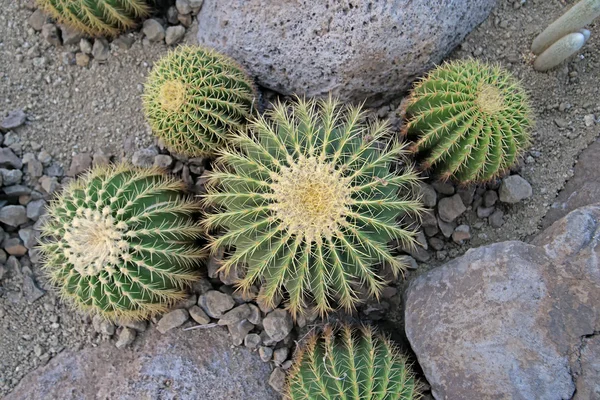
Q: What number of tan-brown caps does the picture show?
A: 4